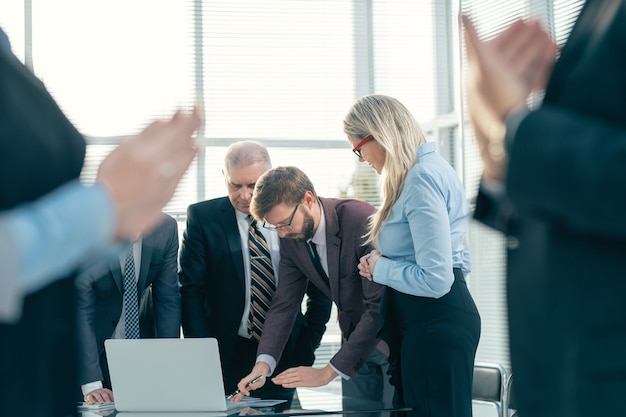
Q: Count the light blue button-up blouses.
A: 1